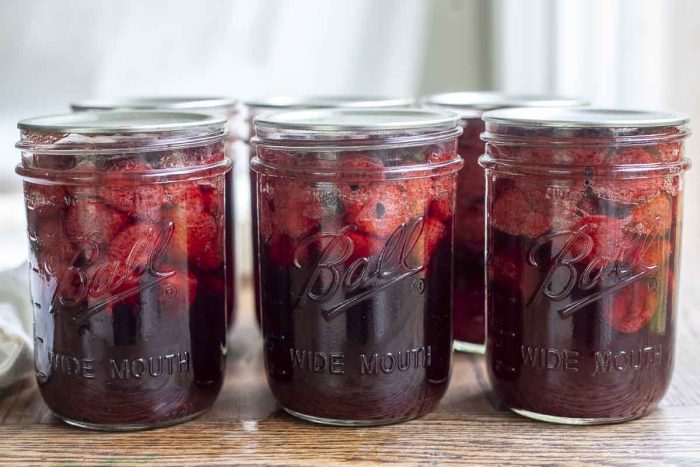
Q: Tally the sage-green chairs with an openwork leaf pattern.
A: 0